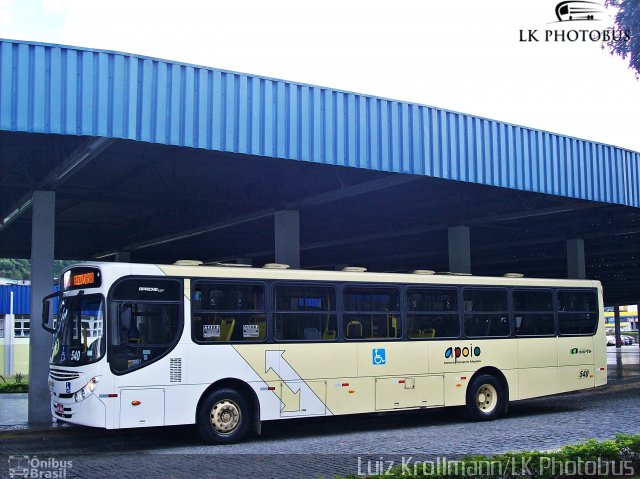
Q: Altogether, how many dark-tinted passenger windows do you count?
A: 7